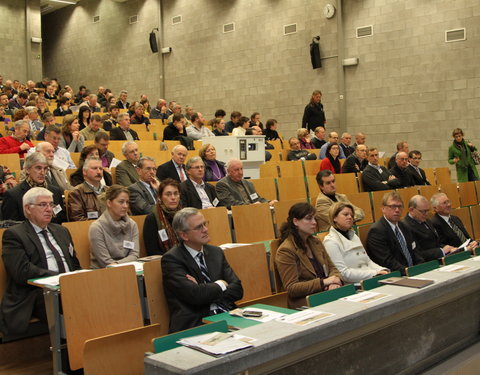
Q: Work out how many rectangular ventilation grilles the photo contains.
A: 7